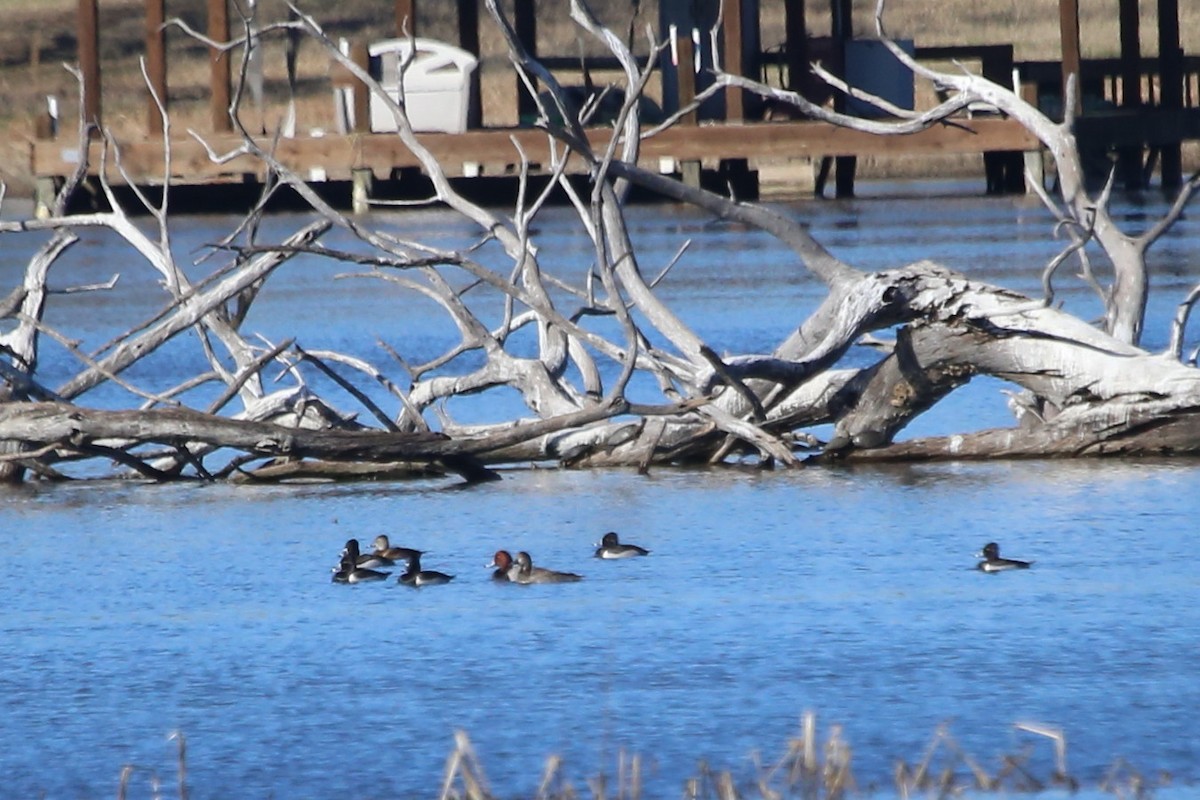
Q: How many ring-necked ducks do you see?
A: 6